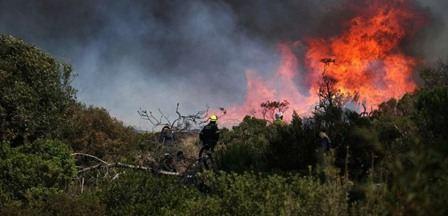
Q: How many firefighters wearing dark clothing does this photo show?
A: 1